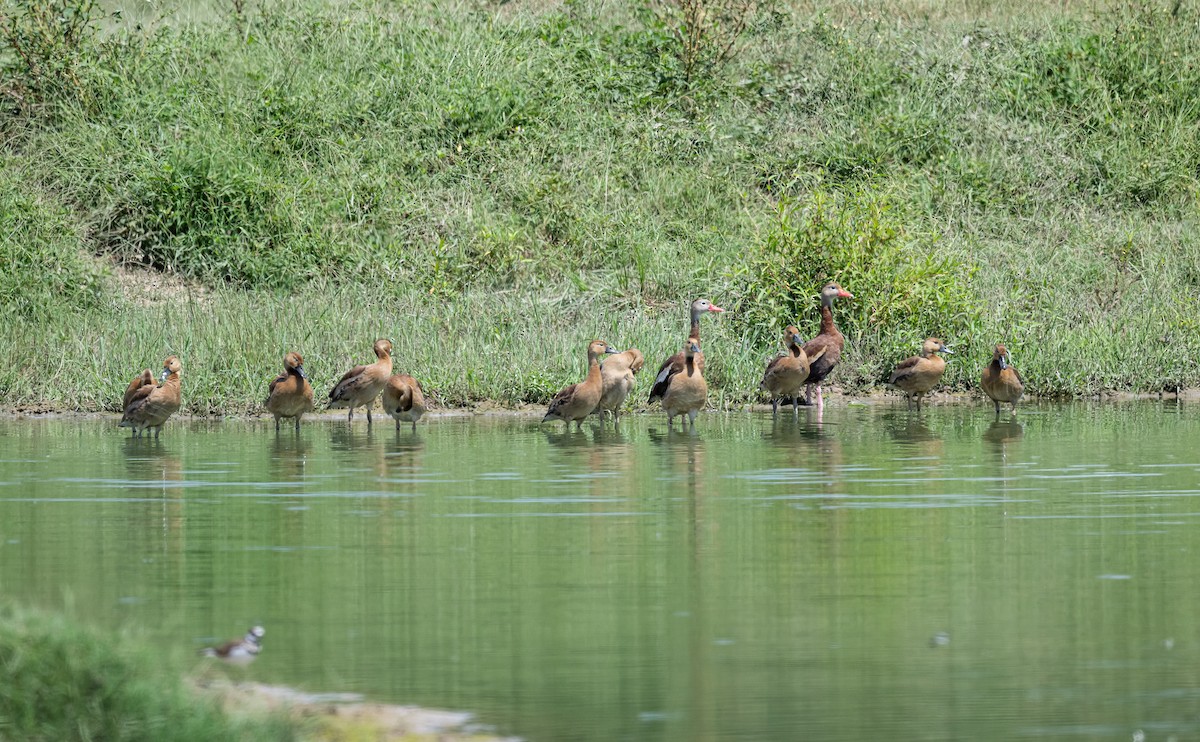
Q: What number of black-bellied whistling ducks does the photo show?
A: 2